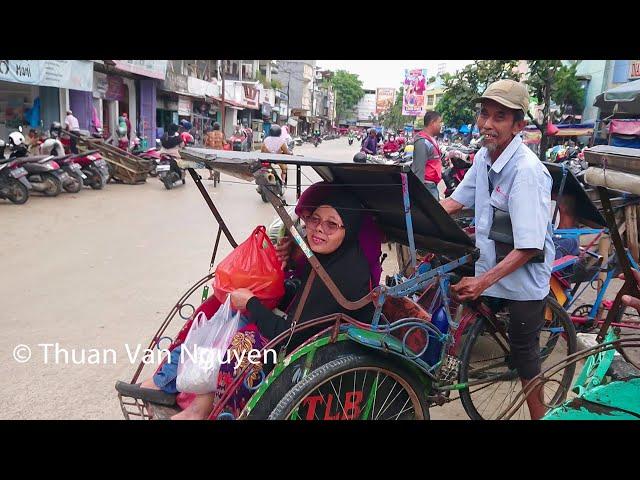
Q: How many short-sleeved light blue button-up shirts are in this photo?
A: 1